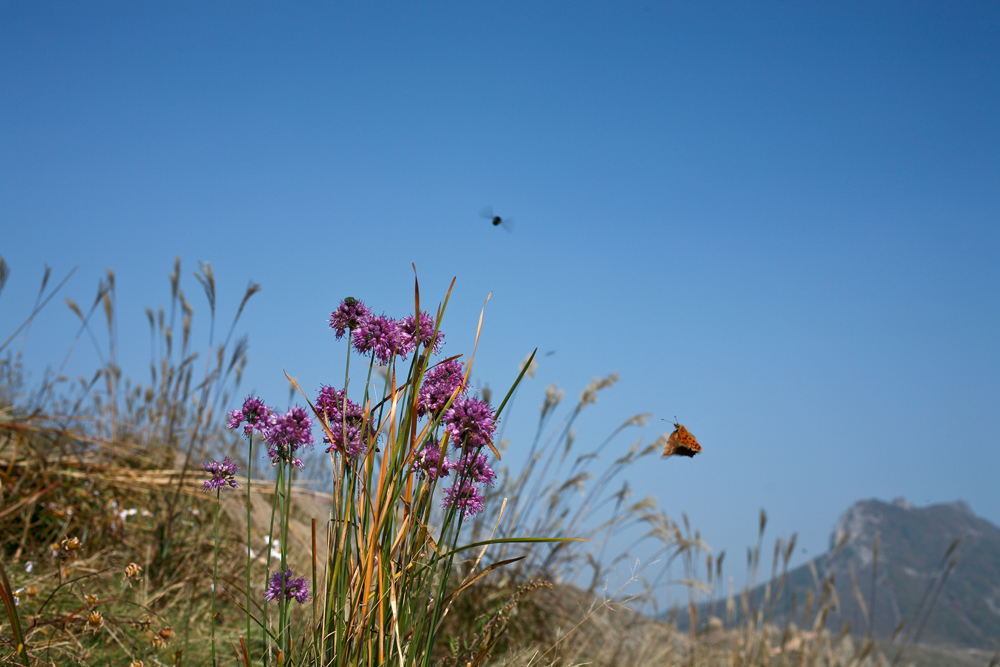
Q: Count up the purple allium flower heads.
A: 14